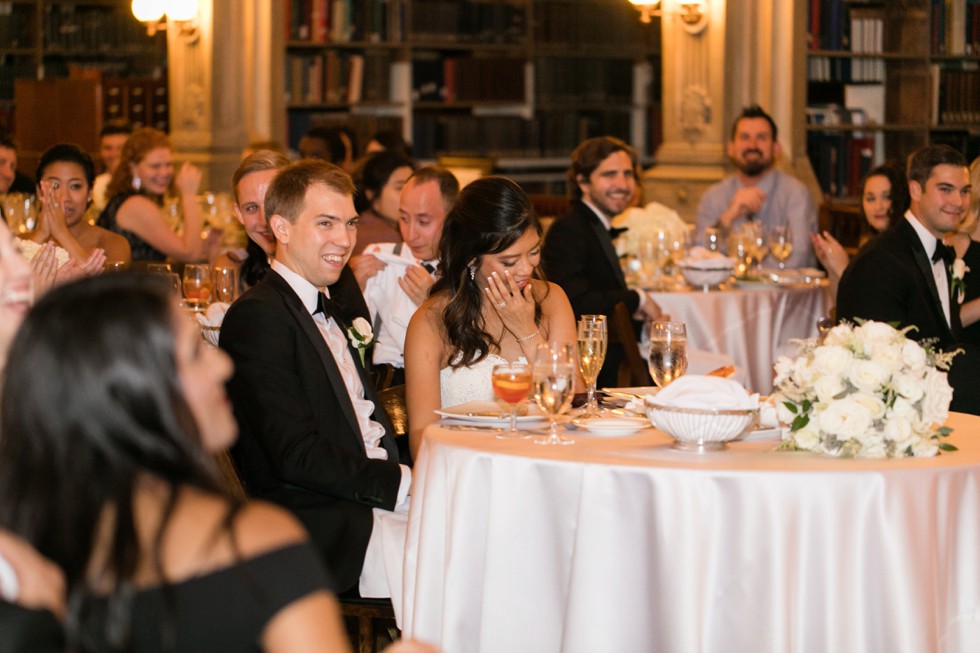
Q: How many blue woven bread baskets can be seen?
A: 0